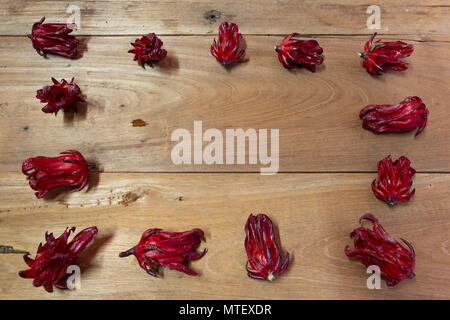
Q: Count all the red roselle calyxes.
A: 13